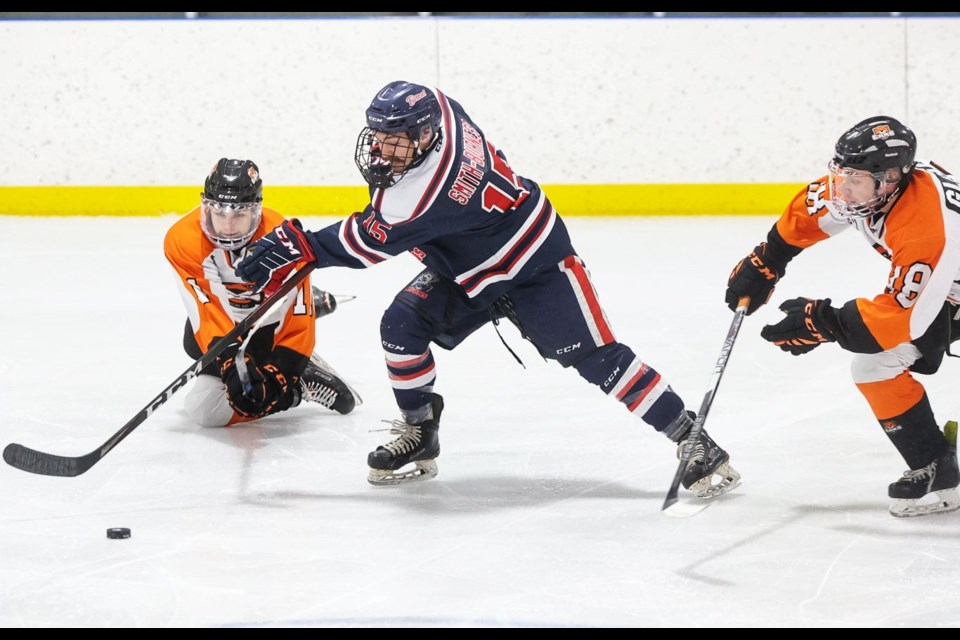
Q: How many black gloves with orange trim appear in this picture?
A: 4